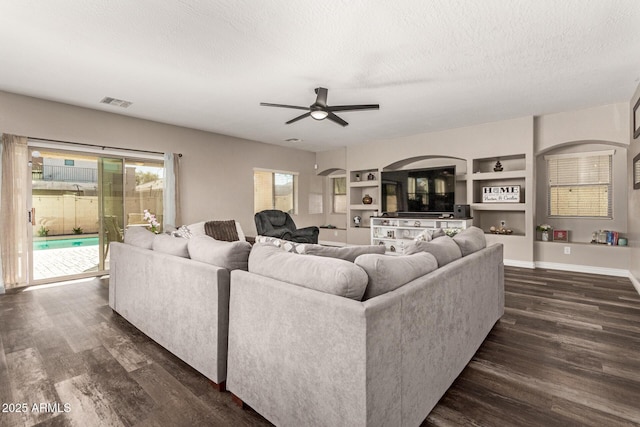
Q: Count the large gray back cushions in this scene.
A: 7